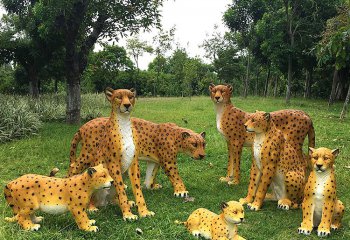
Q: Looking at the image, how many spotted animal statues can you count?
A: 7